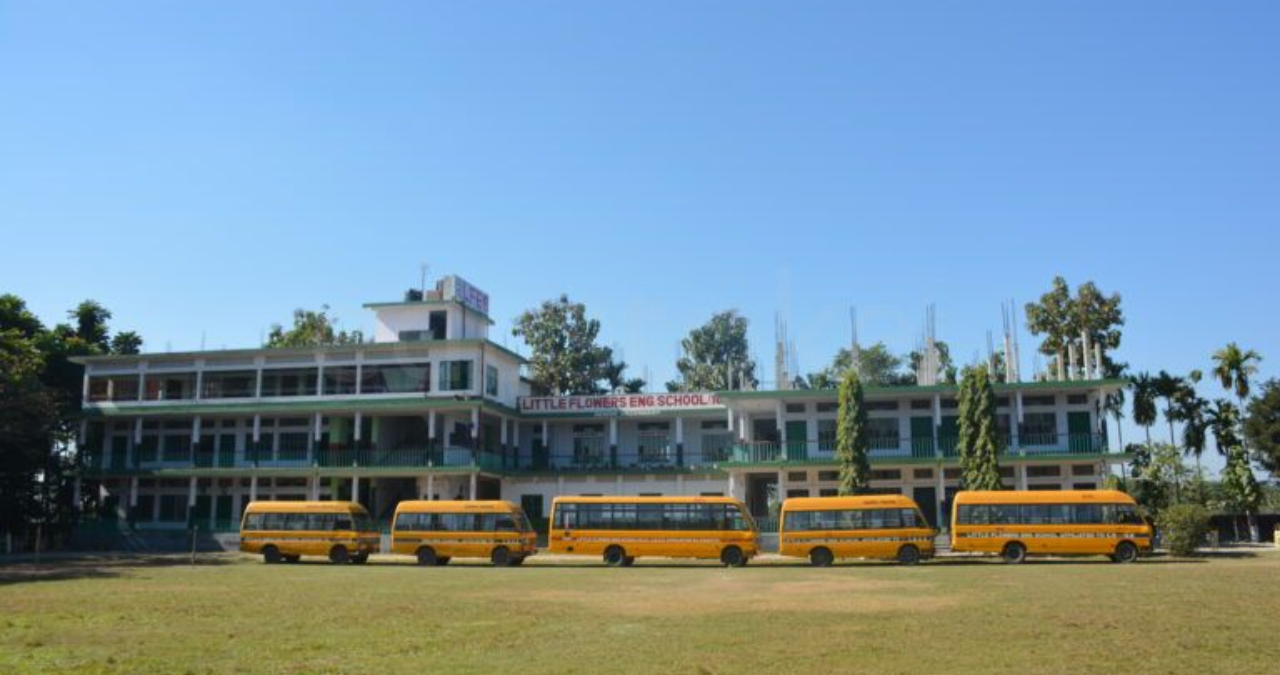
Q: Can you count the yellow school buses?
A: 5